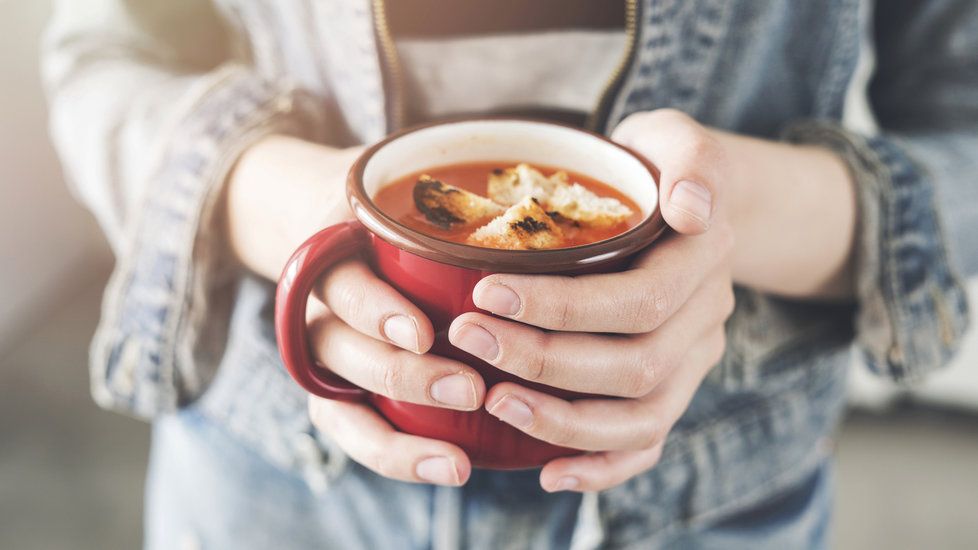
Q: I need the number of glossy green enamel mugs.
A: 0